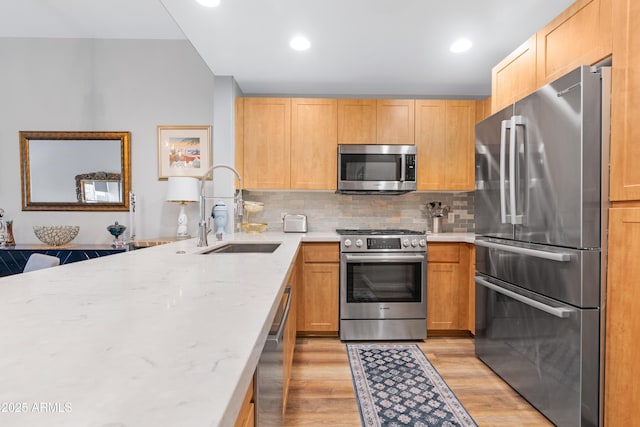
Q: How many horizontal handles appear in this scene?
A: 4